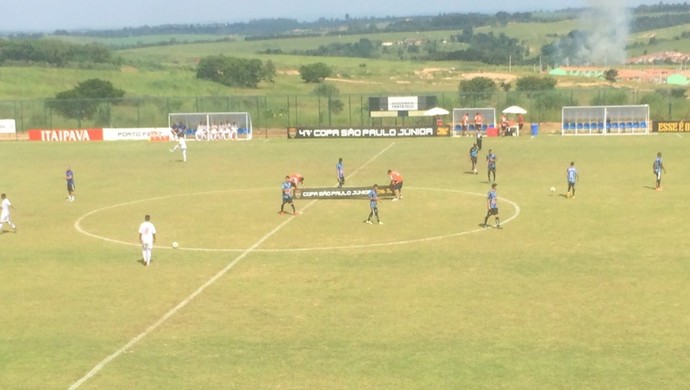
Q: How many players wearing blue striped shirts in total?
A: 8